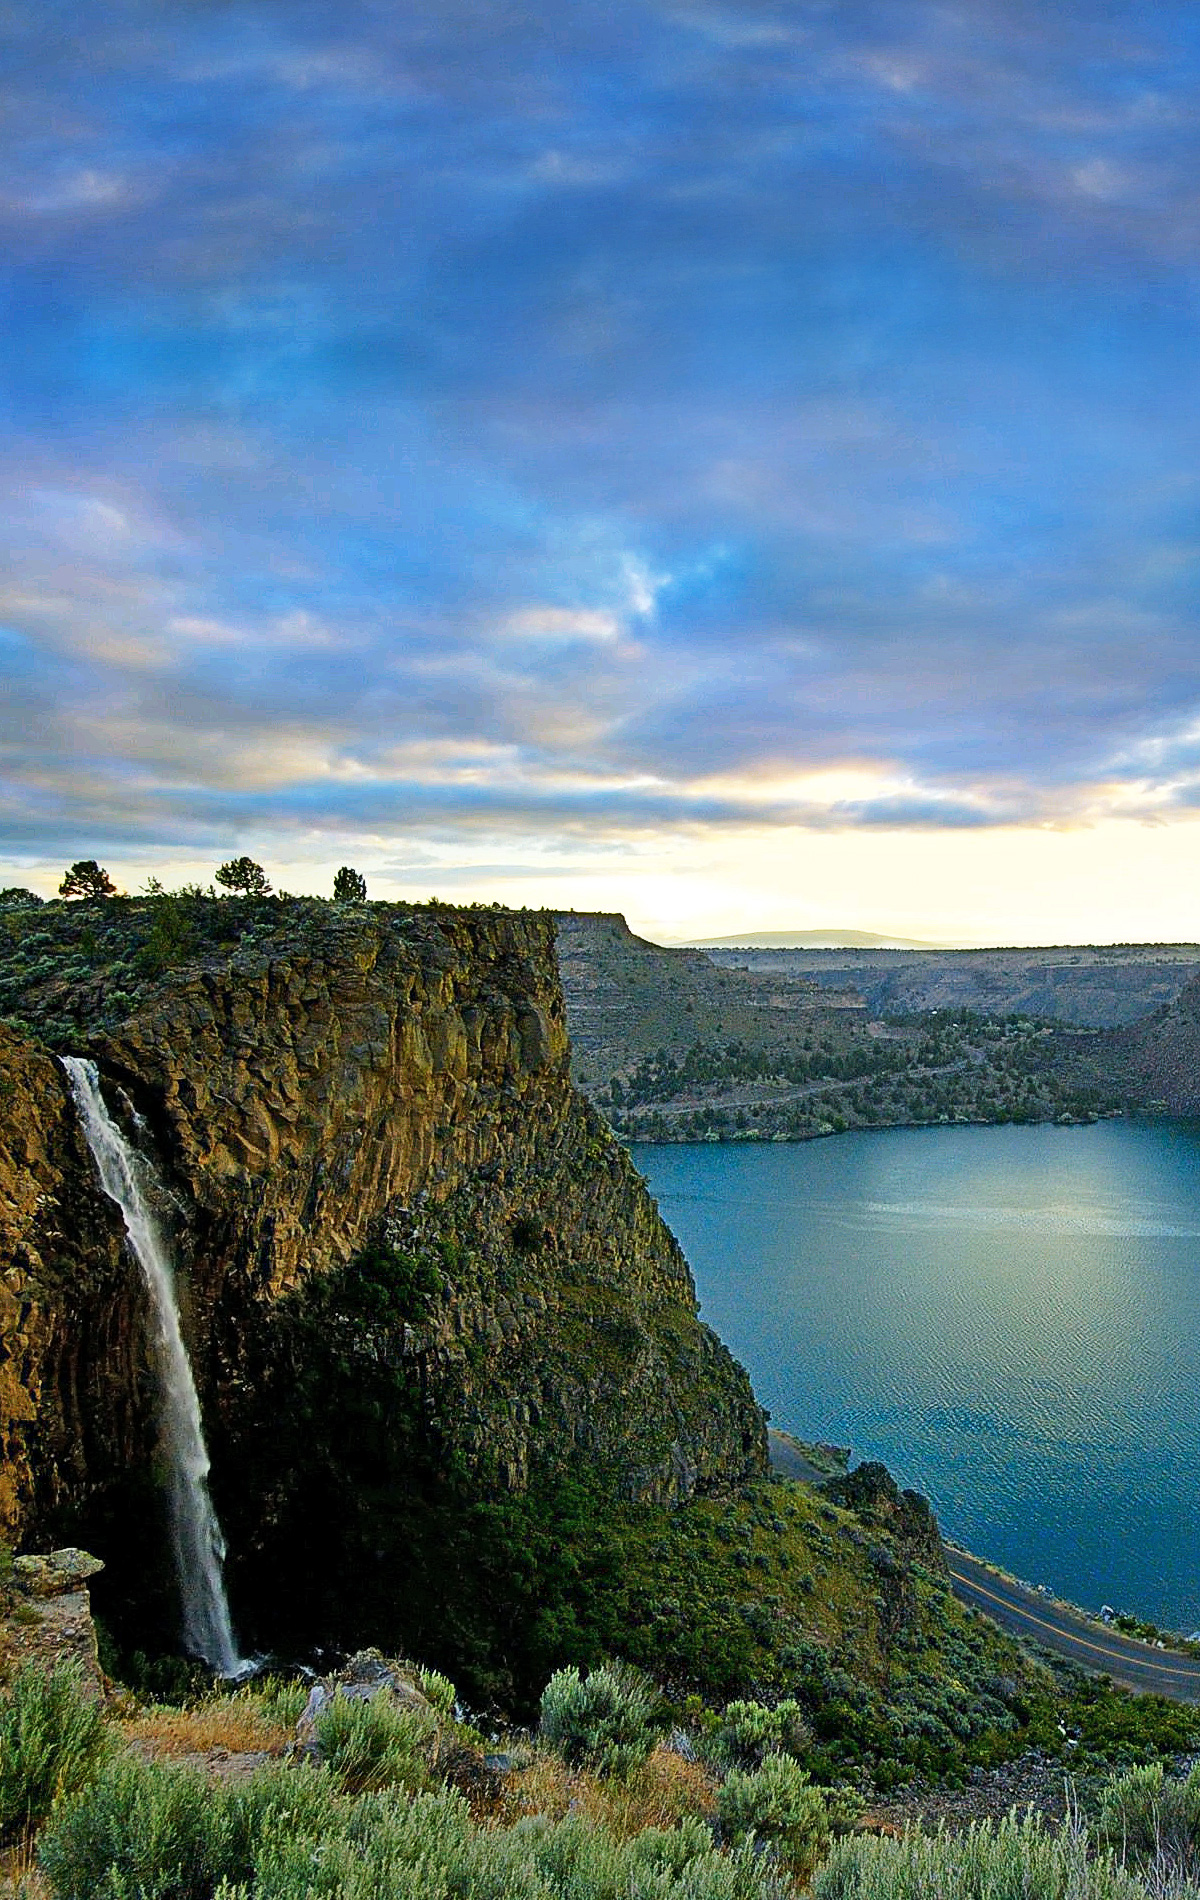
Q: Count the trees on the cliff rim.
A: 3